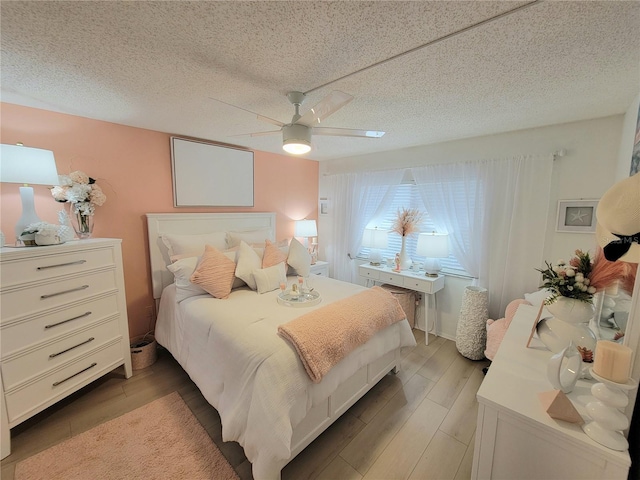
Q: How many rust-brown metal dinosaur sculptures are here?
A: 0